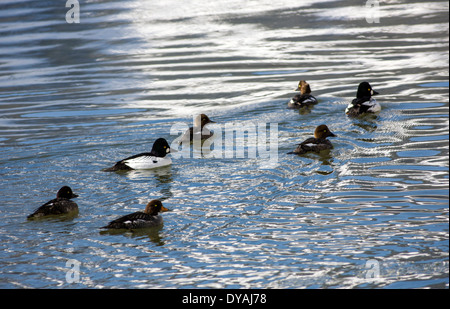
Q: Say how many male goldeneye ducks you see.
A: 2